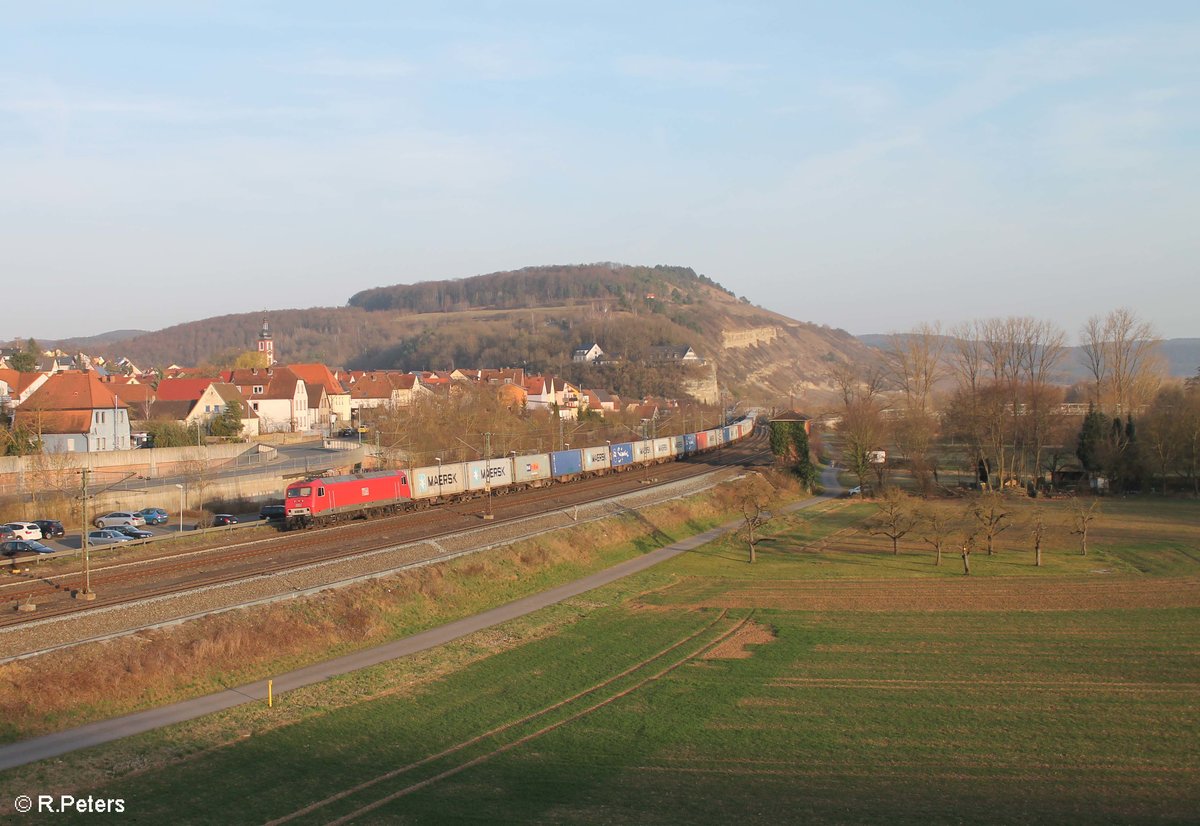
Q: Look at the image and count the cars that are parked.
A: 10